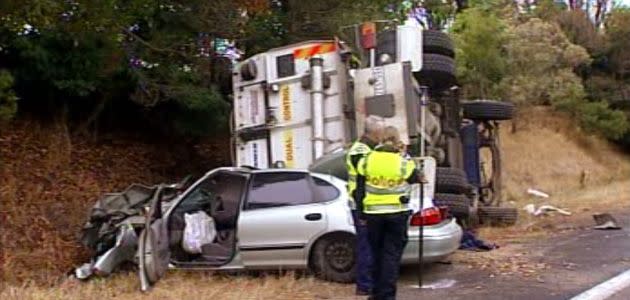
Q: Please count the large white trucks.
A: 1